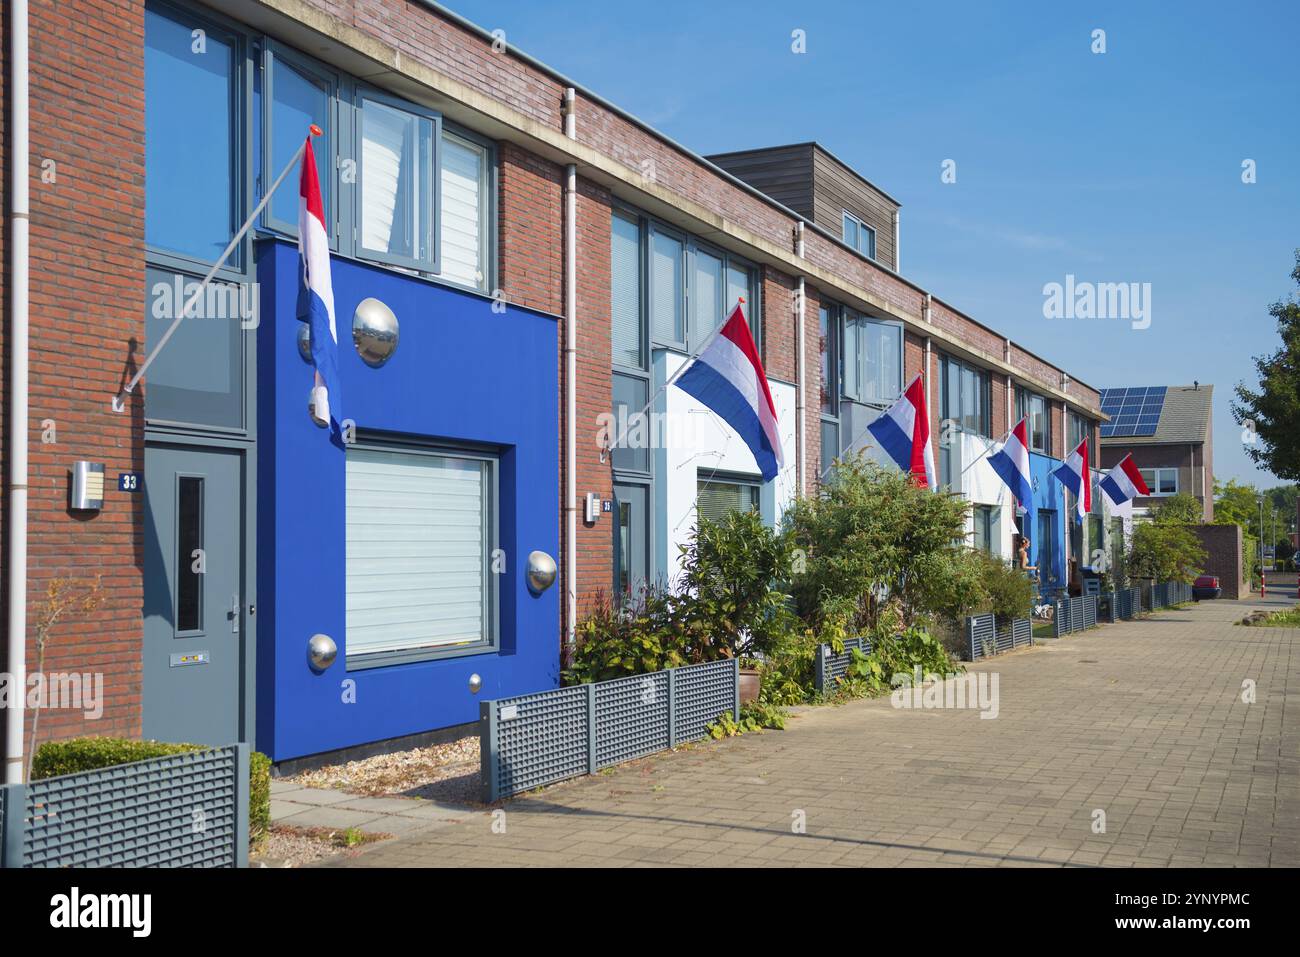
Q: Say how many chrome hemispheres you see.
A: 6